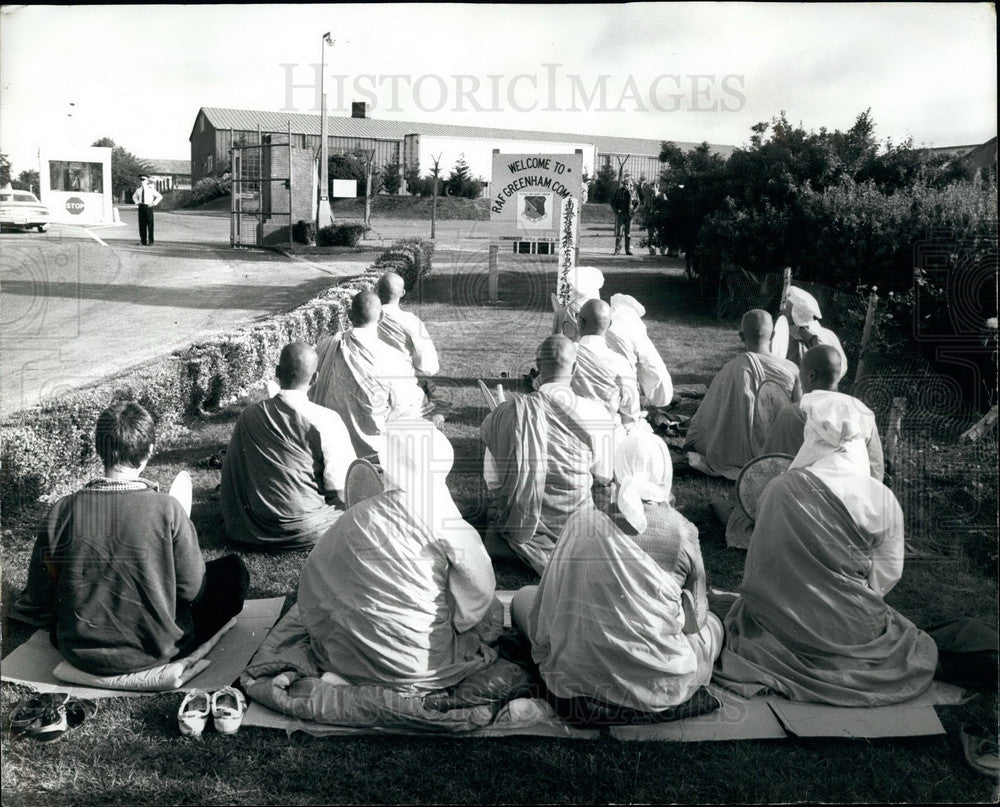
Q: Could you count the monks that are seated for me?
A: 13